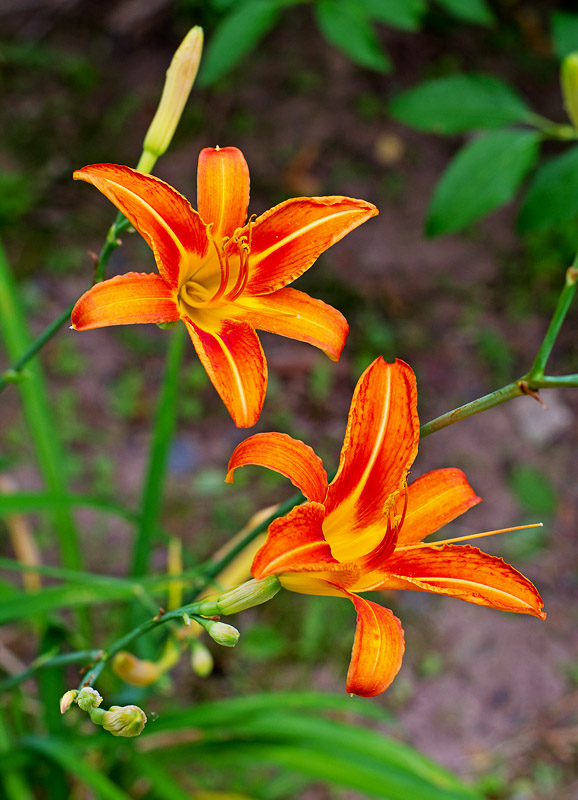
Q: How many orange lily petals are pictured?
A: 12